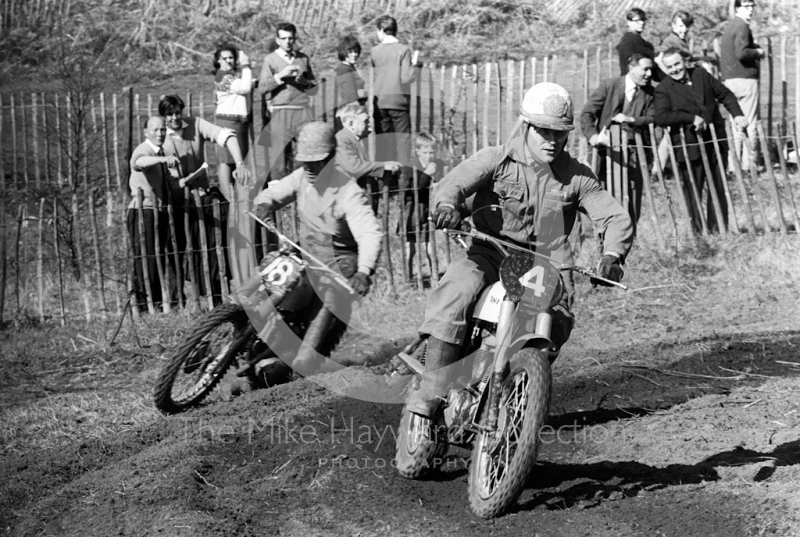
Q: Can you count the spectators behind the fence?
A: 13